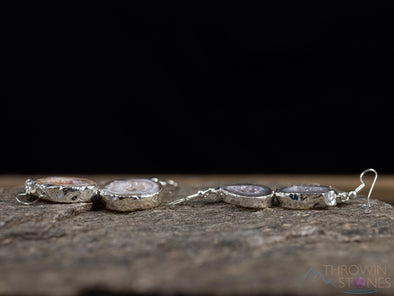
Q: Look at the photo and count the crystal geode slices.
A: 4